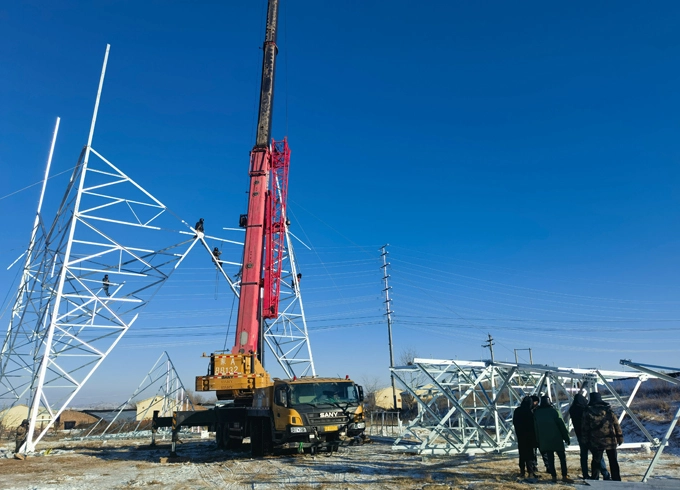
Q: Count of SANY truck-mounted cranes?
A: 1